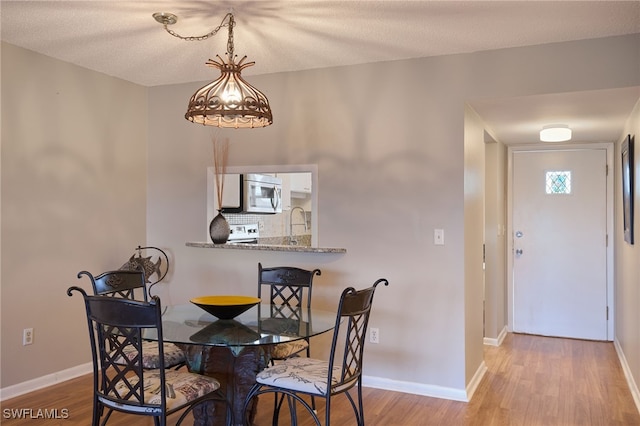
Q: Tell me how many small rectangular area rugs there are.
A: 0